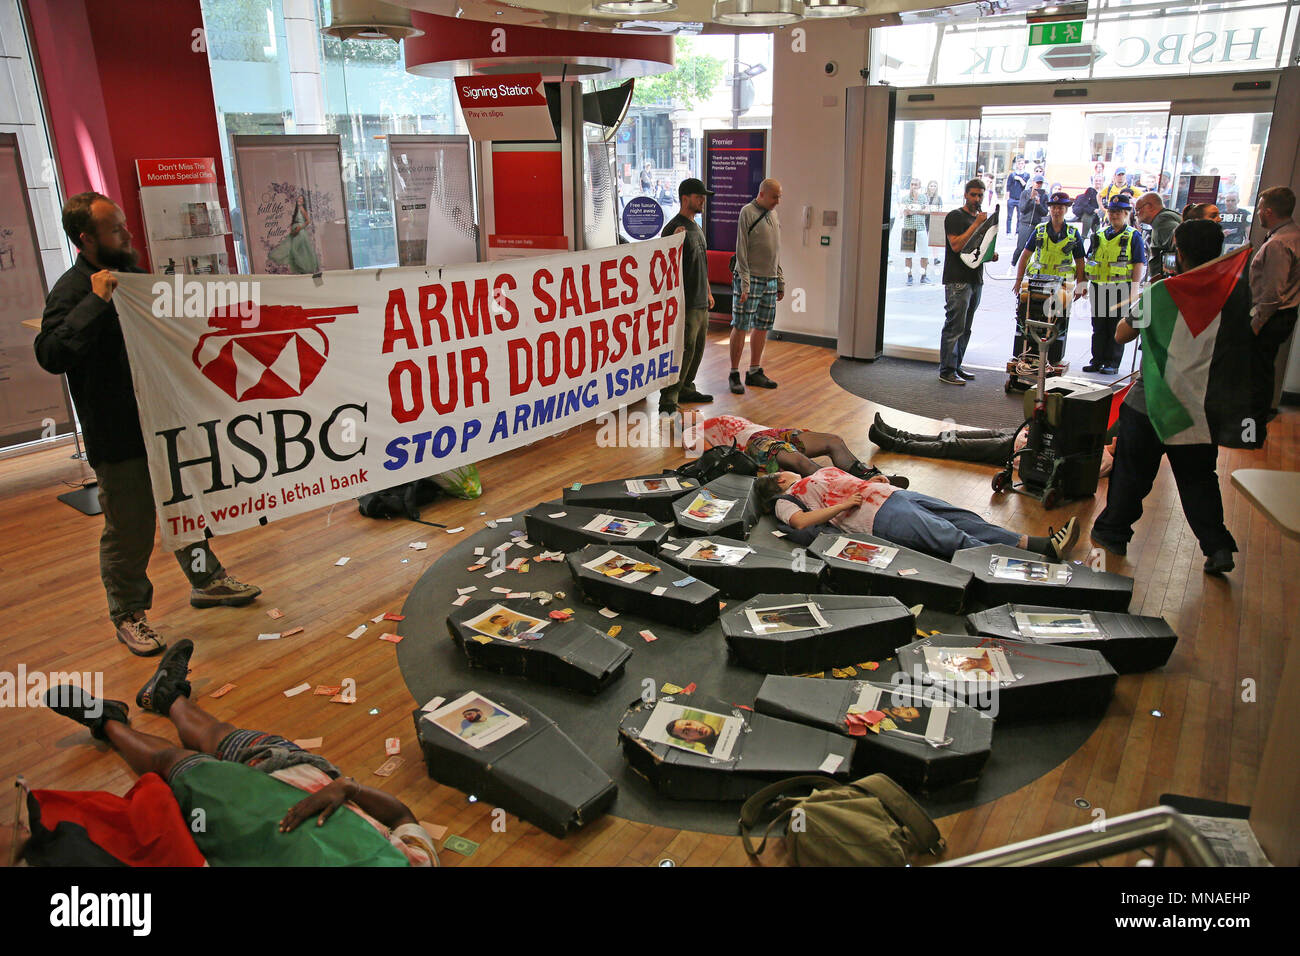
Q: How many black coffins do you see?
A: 14